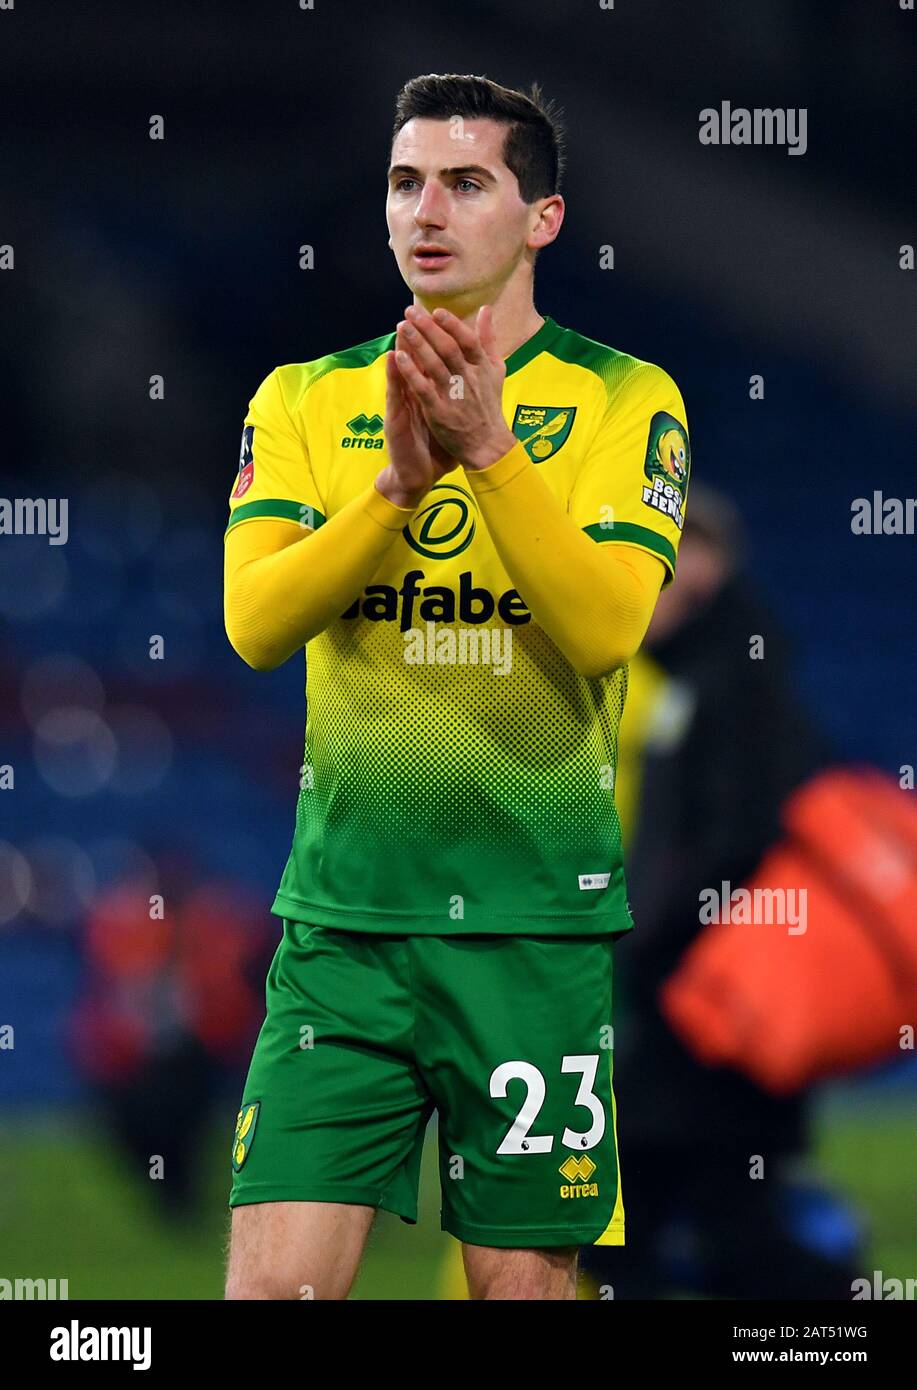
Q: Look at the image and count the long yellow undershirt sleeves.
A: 2